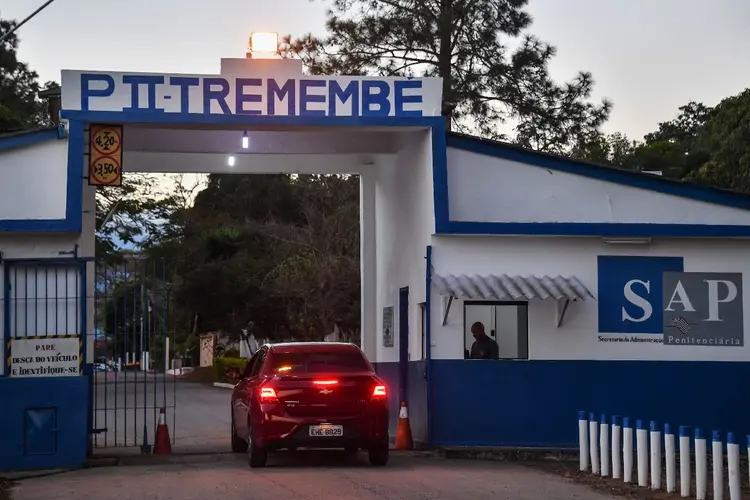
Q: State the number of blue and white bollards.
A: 13